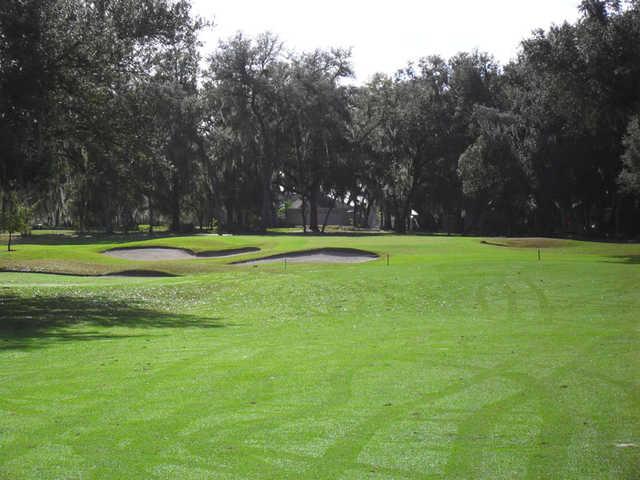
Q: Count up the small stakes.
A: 3